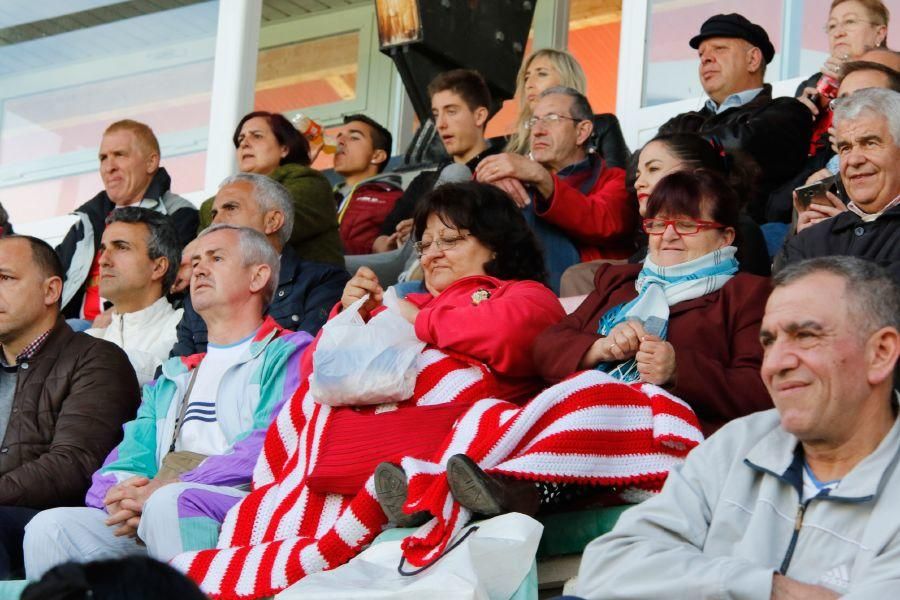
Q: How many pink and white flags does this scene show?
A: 0